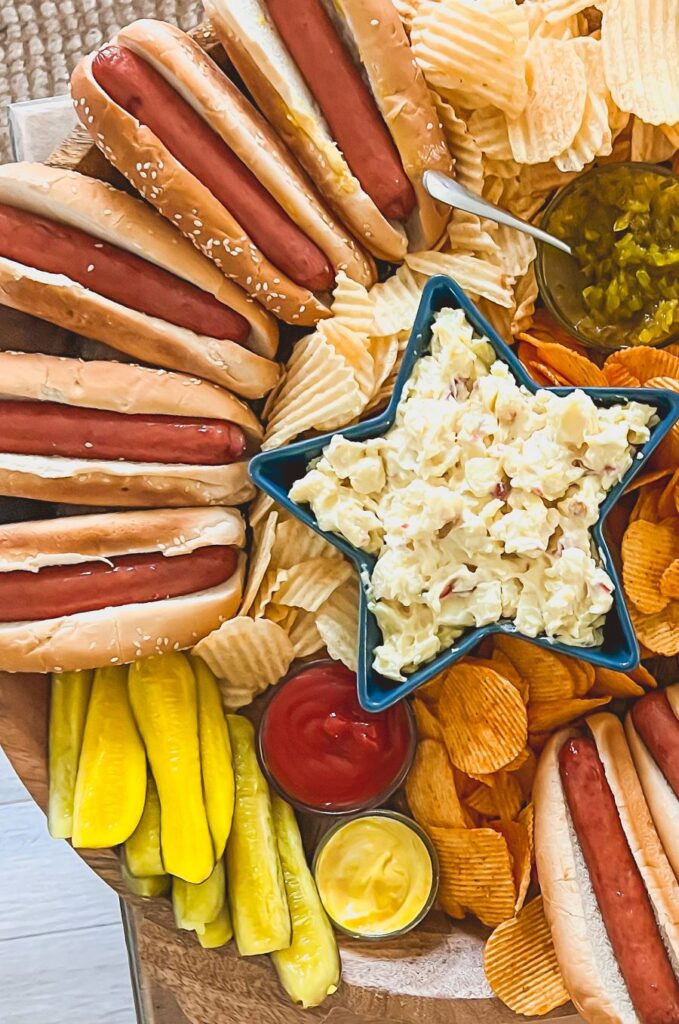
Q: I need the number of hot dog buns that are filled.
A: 7